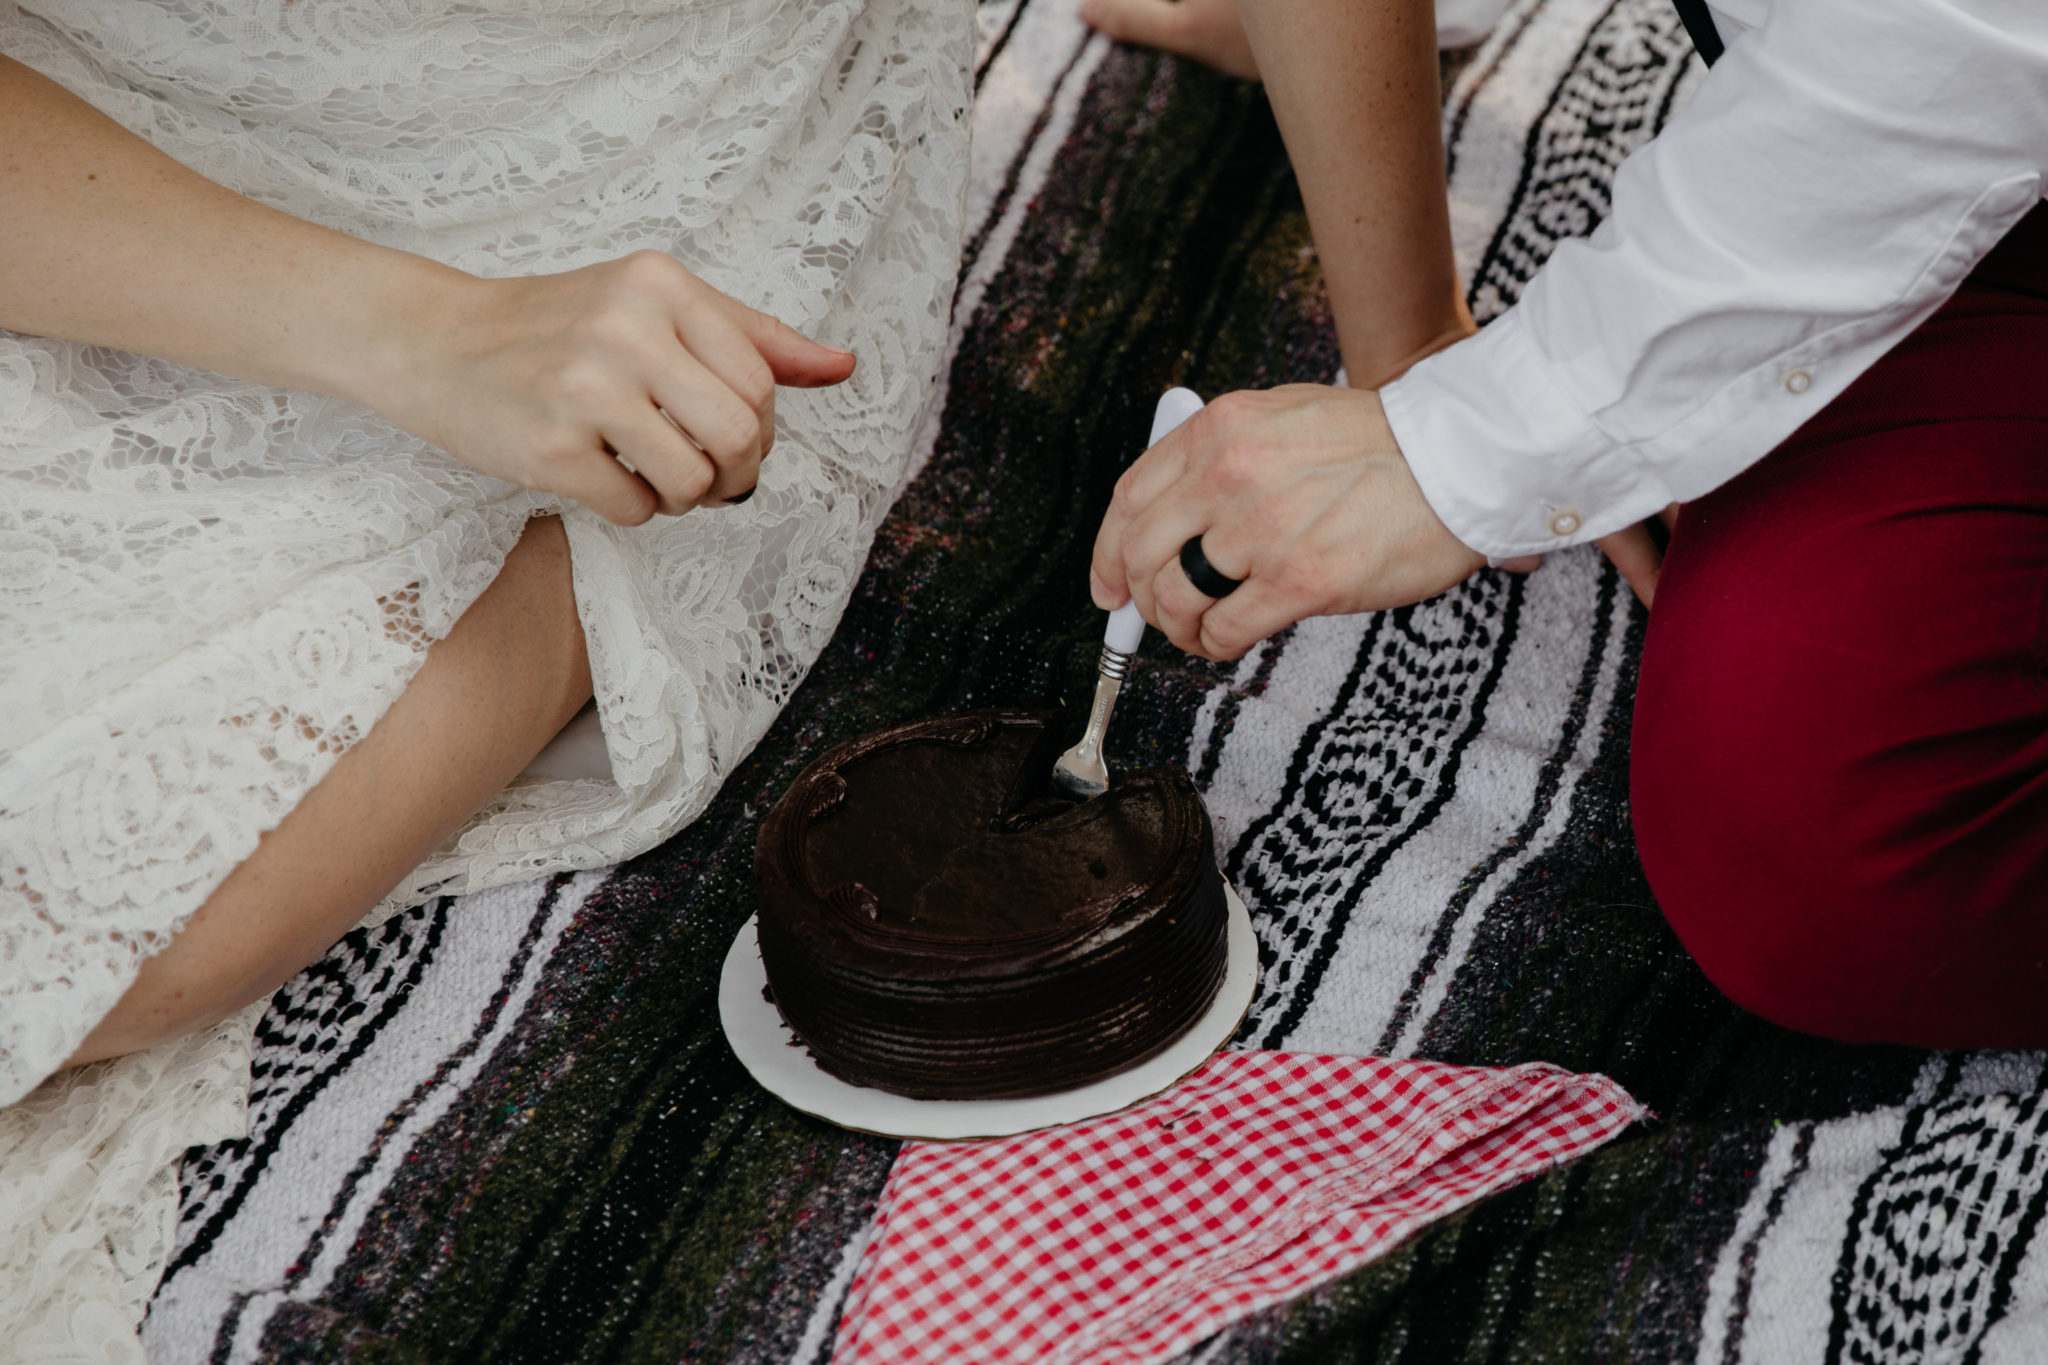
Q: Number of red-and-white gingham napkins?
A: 1